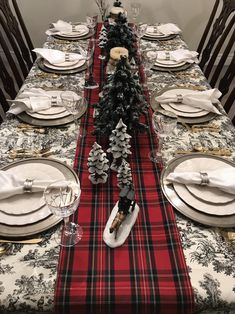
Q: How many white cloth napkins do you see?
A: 8